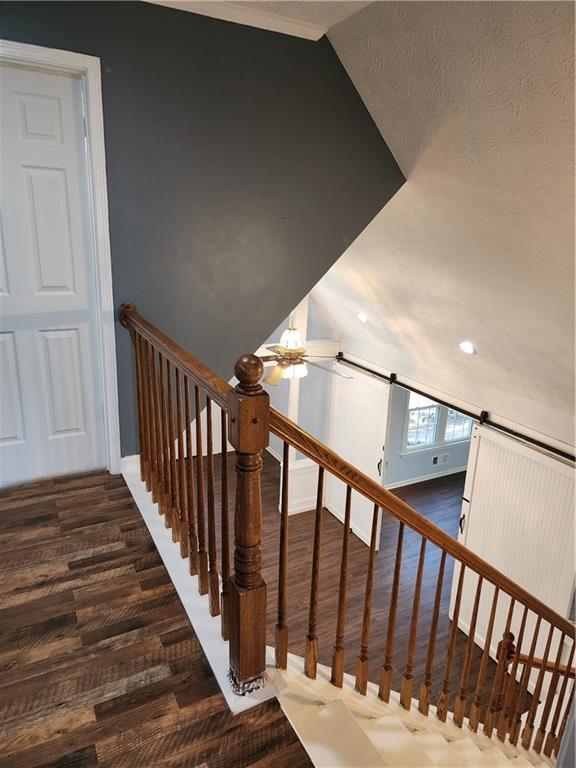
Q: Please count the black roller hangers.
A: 3